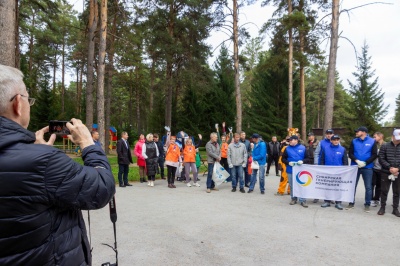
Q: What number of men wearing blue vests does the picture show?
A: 4